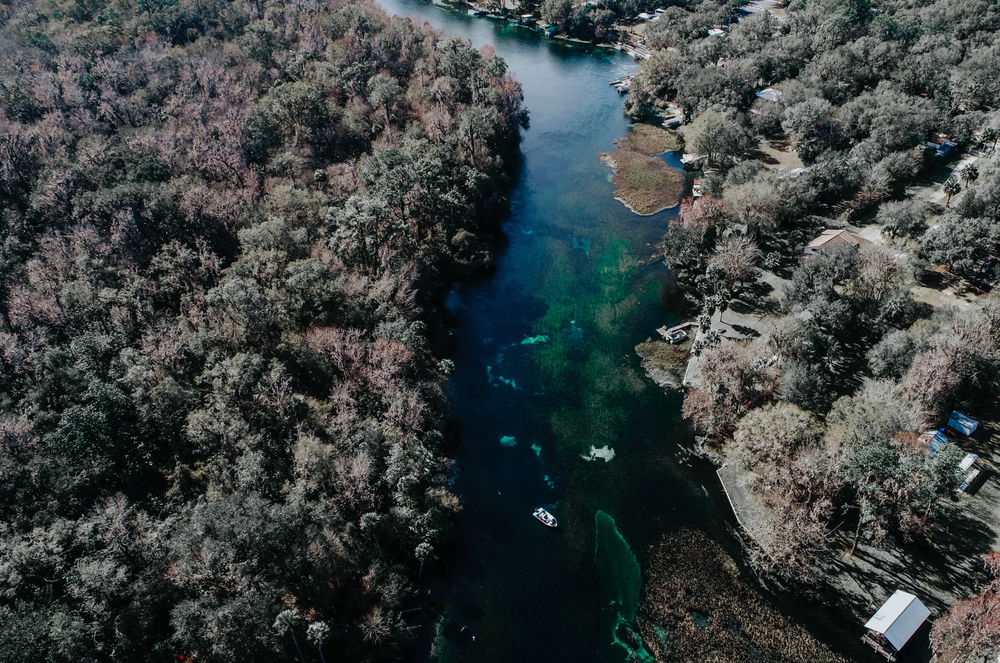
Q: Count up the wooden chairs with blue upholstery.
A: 0